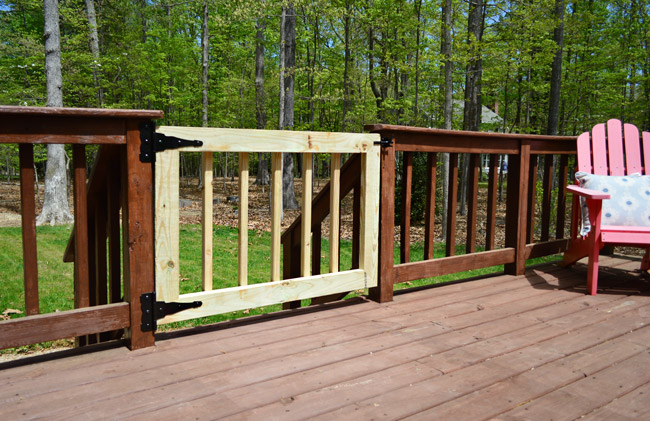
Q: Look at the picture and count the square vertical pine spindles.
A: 5